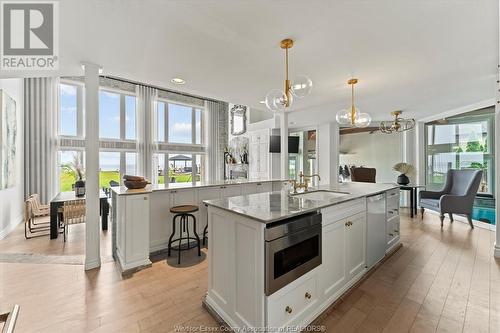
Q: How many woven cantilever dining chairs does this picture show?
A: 3